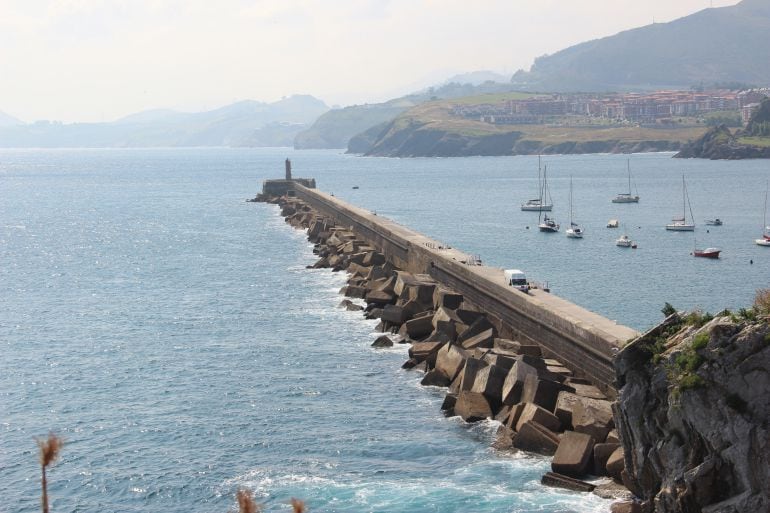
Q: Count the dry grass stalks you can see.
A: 3